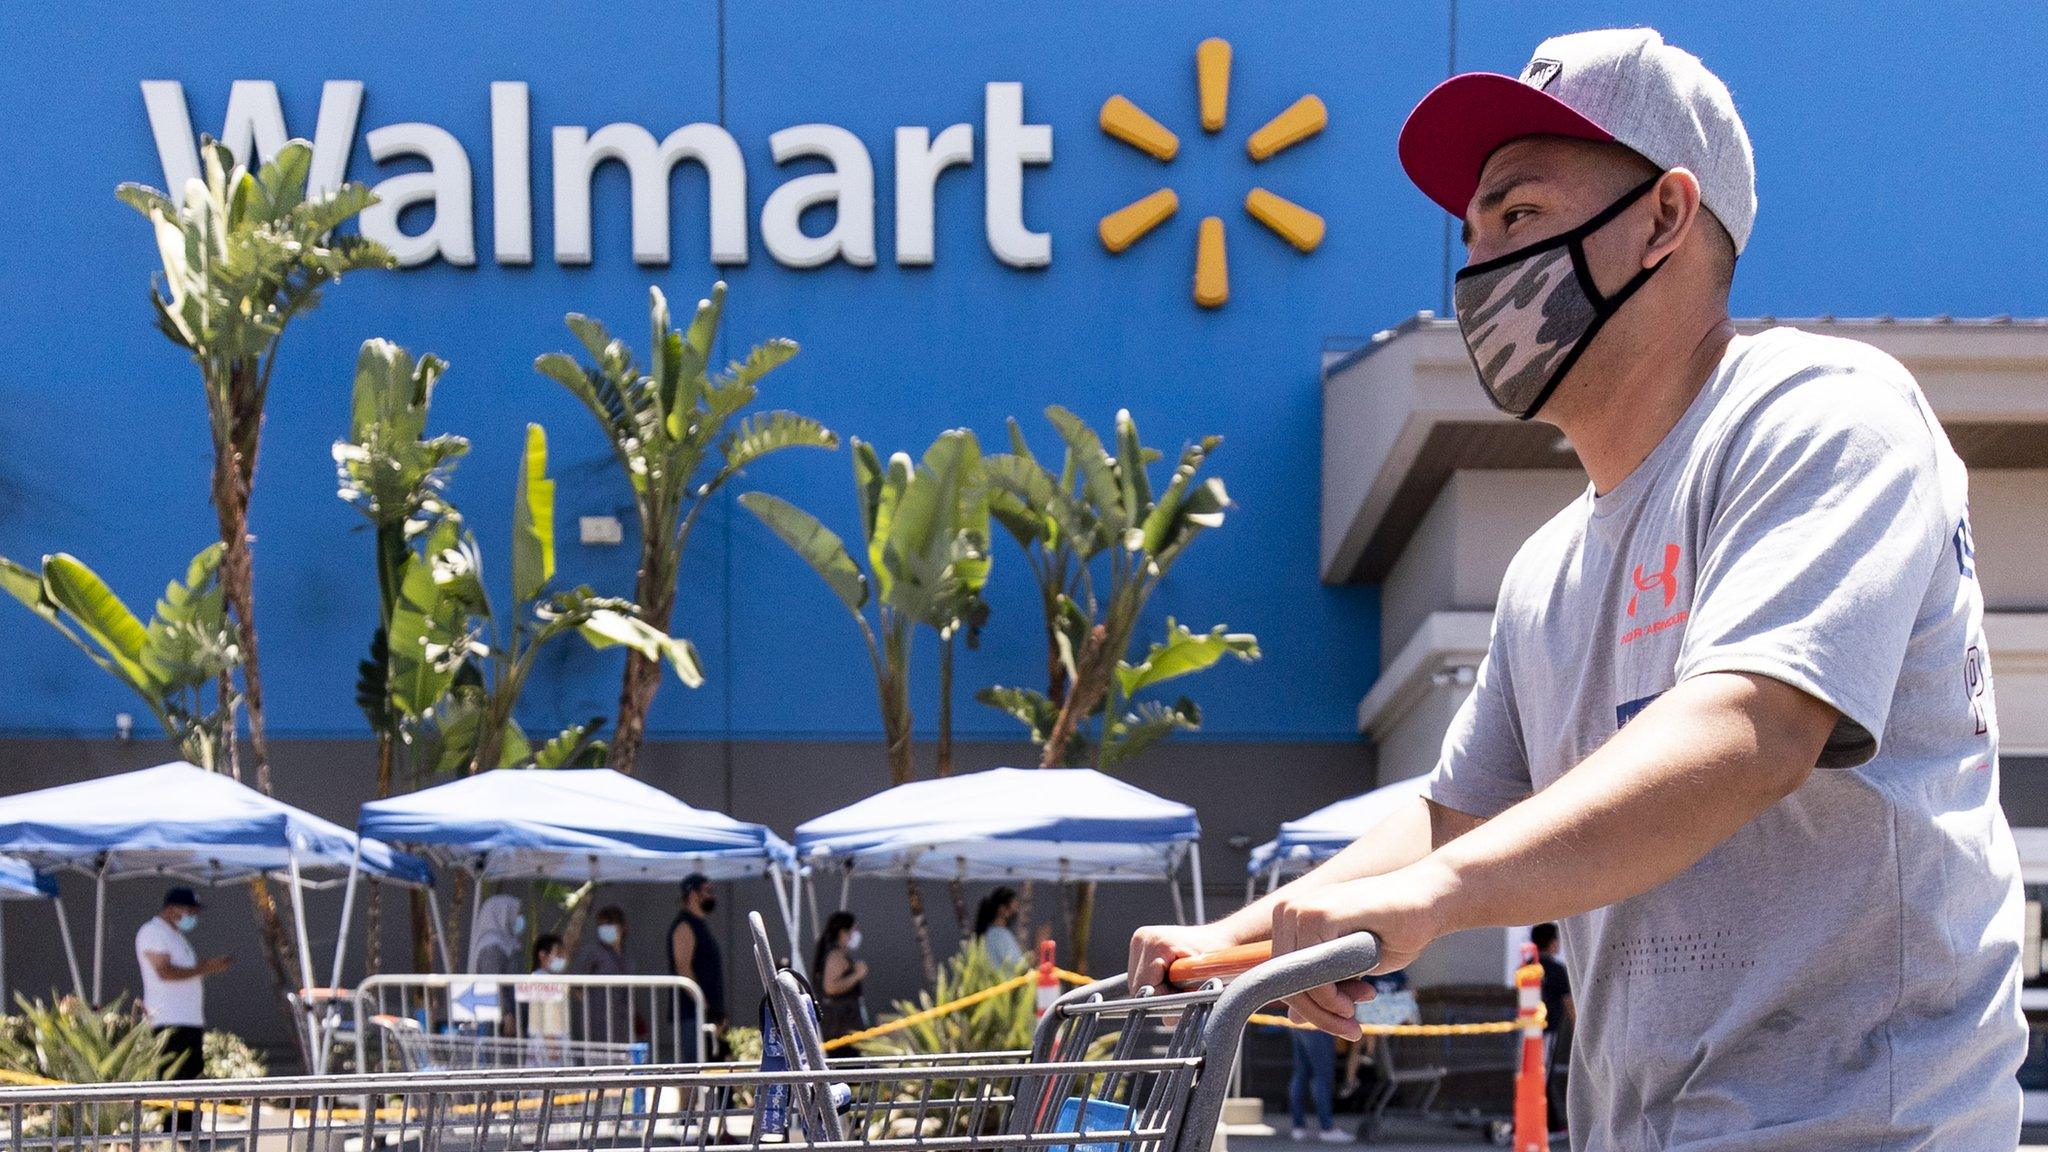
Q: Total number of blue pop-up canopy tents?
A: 5